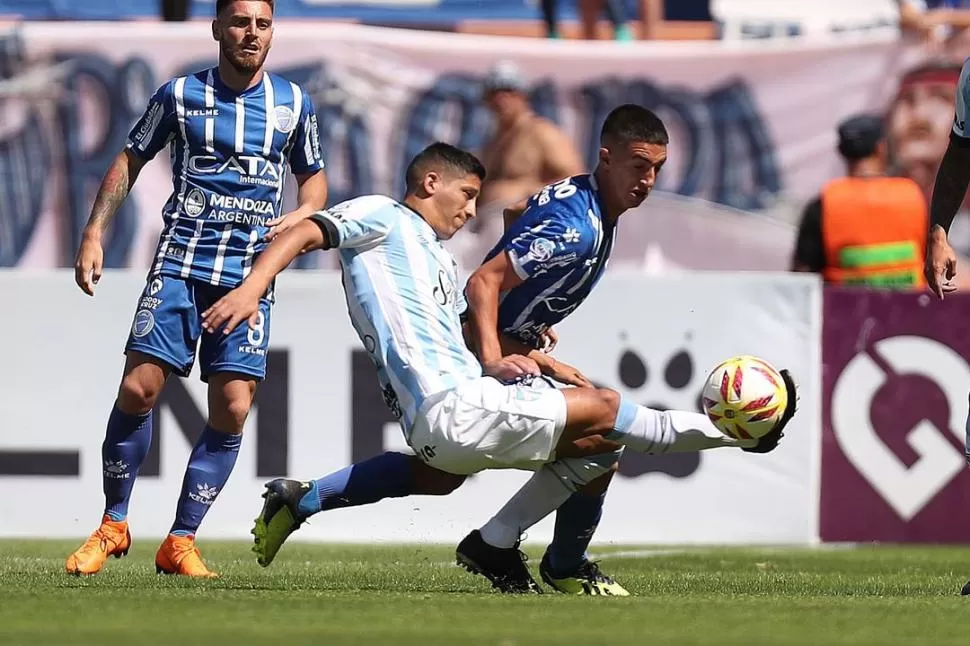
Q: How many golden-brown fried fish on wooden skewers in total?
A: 0